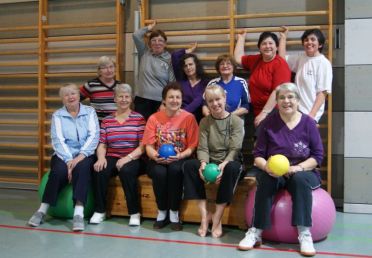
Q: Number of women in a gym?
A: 11